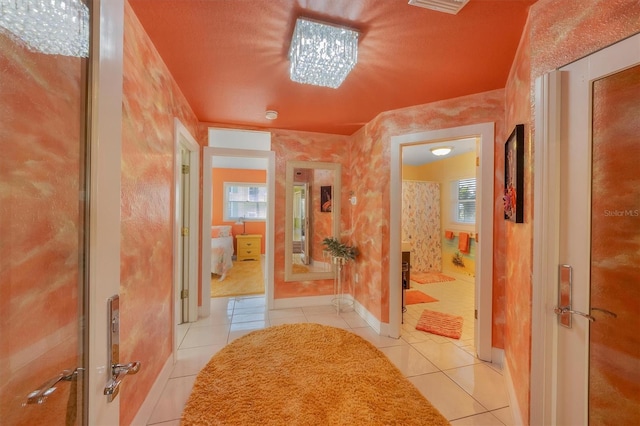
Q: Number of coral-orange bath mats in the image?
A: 3